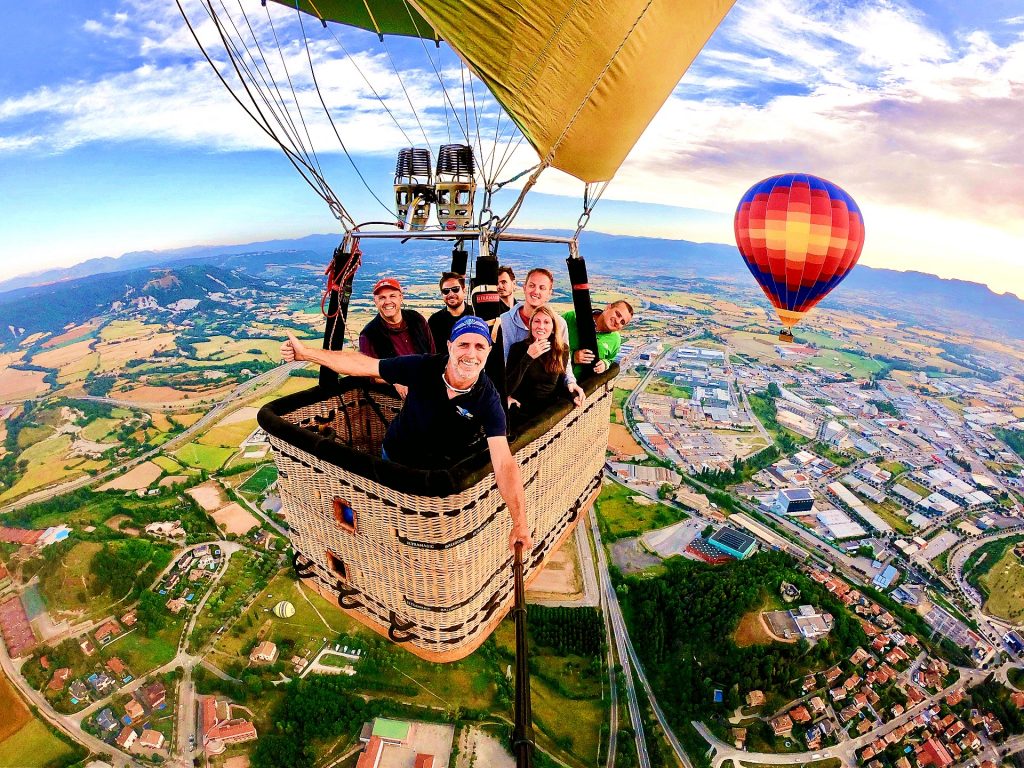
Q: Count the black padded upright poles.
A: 4